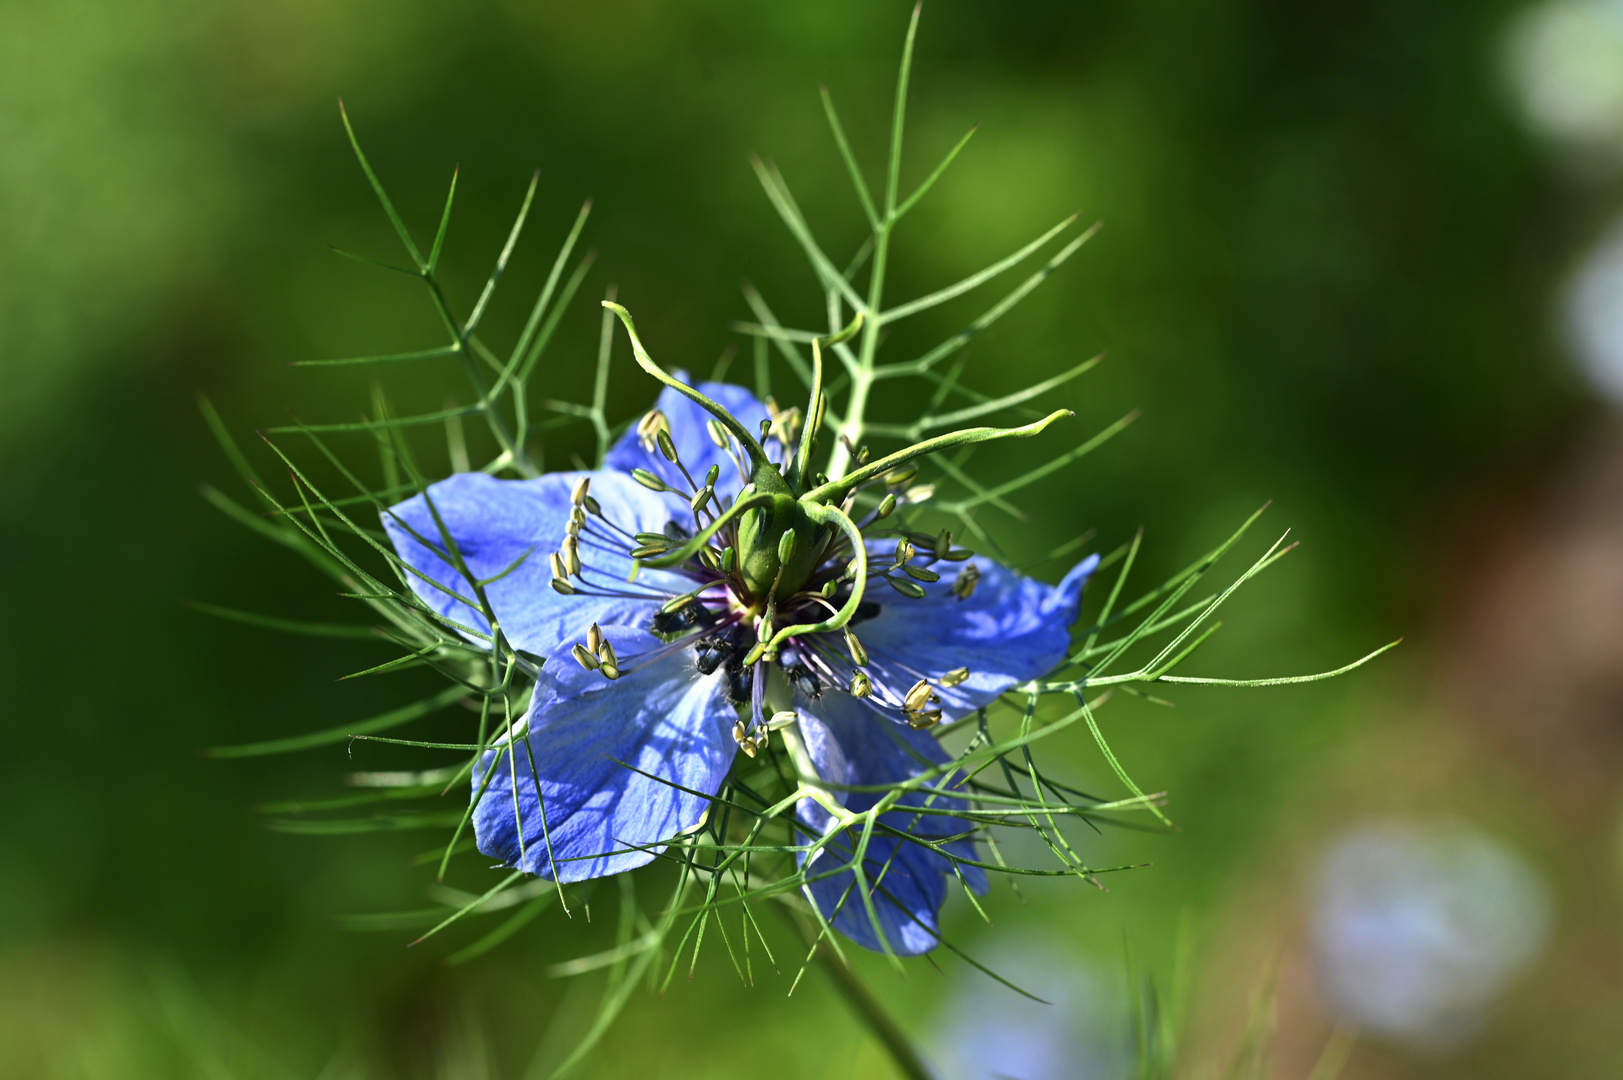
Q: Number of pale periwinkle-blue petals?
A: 5